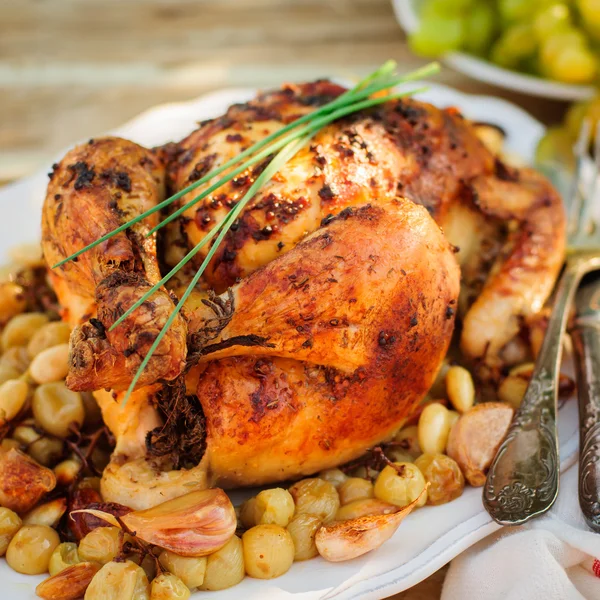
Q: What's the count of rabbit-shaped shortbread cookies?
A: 0